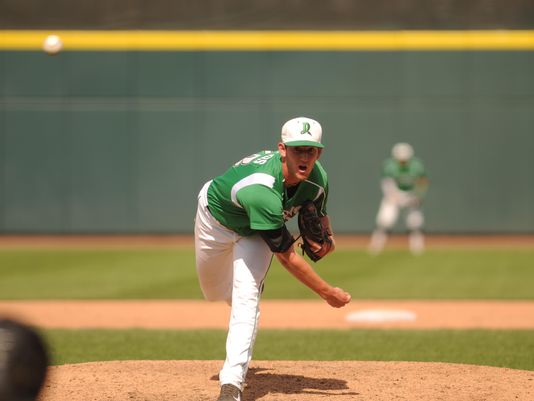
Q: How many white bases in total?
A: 1